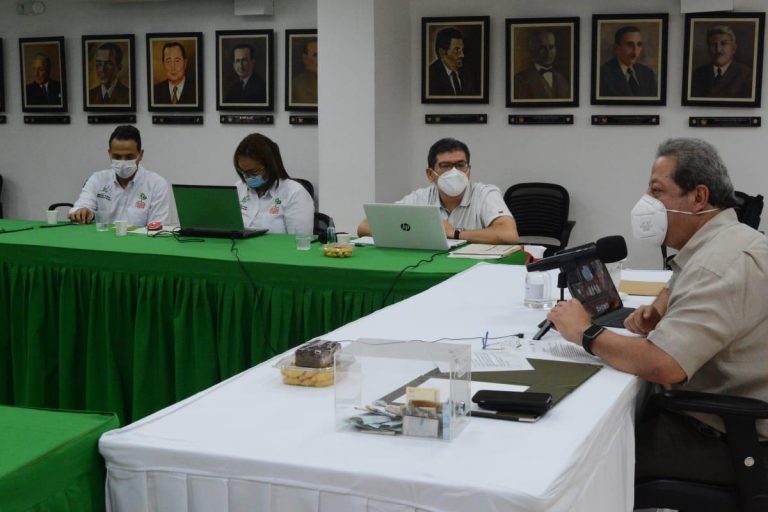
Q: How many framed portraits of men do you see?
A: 9